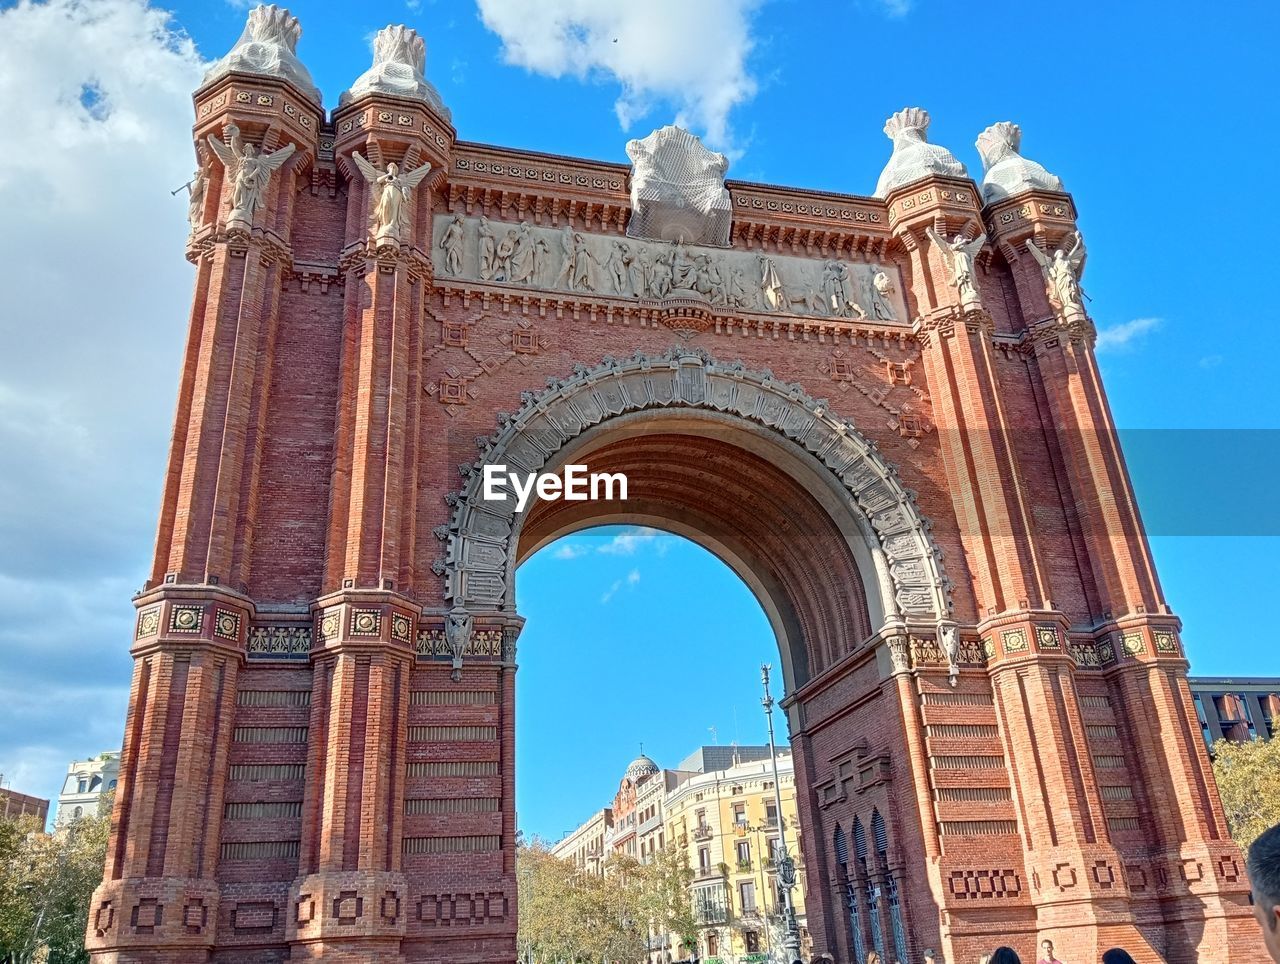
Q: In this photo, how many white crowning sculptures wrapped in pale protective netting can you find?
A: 5